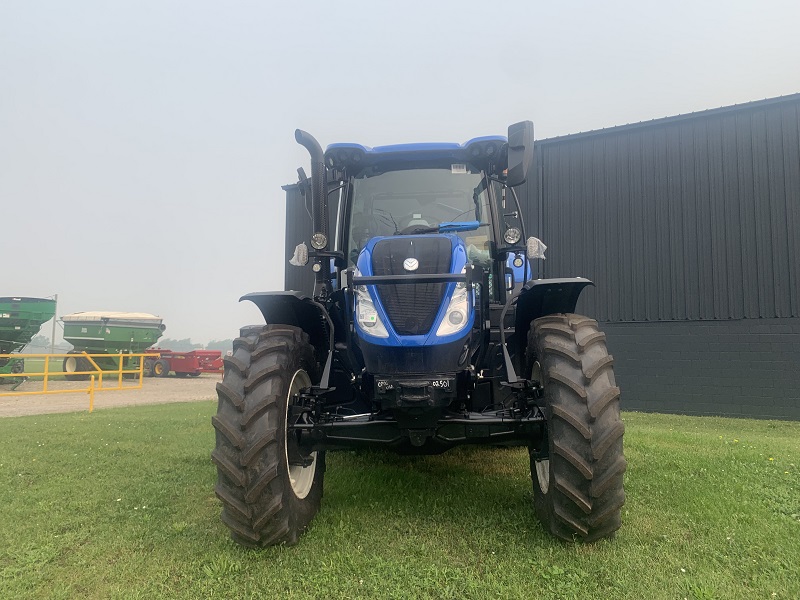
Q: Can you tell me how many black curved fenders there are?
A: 2